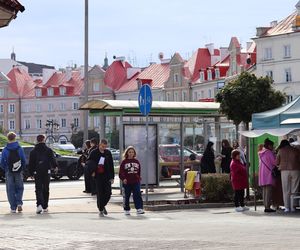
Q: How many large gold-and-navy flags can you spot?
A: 0